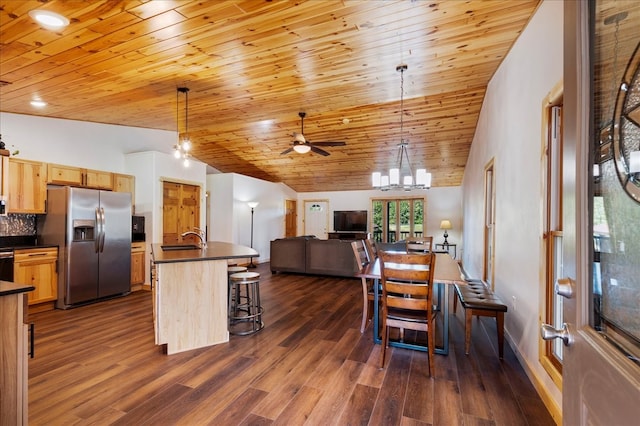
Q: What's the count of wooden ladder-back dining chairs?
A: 4